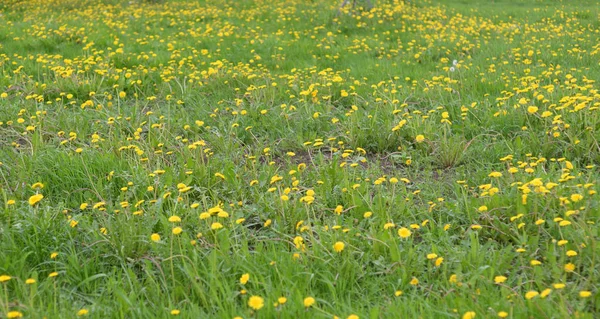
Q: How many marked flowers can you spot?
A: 0